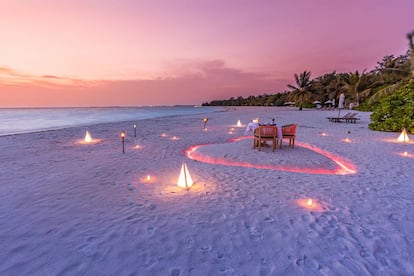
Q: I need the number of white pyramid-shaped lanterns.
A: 4